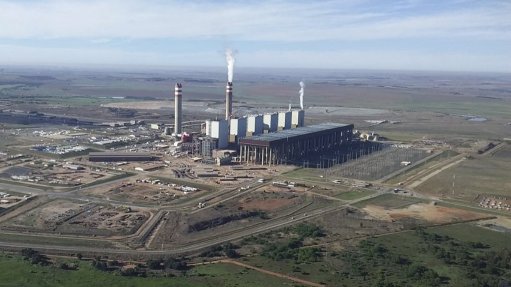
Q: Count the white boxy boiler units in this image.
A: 6